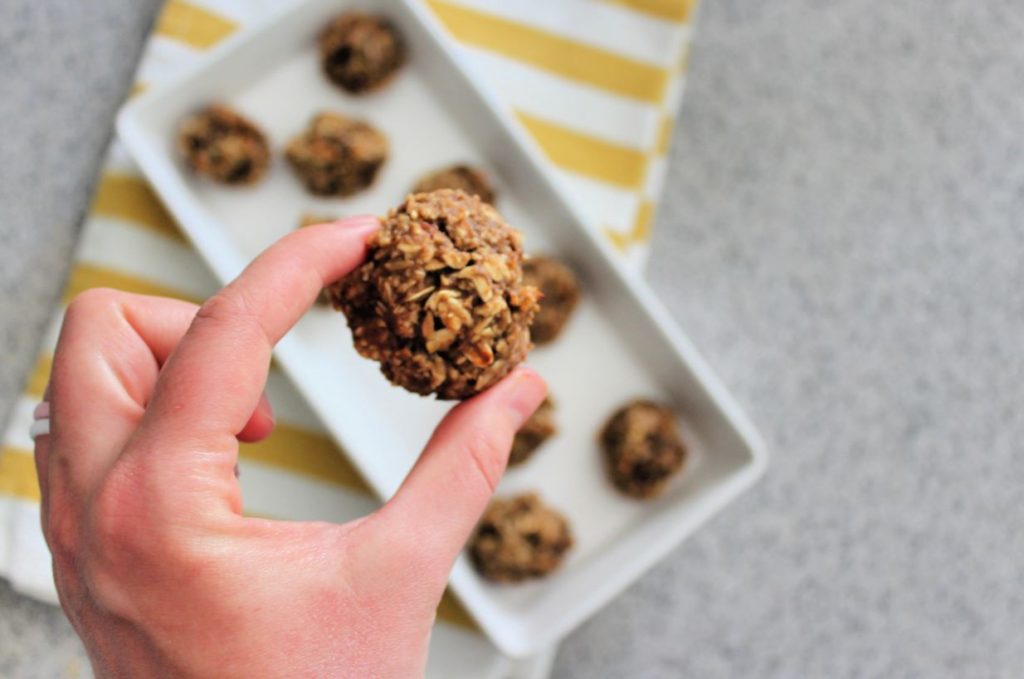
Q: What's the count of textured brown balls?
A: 10